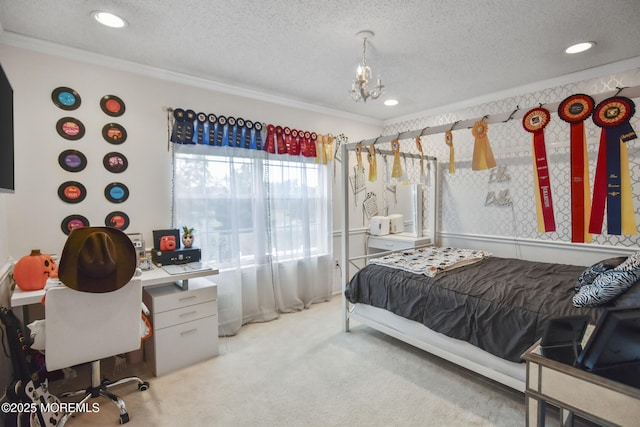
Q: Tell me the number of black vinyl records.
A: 10